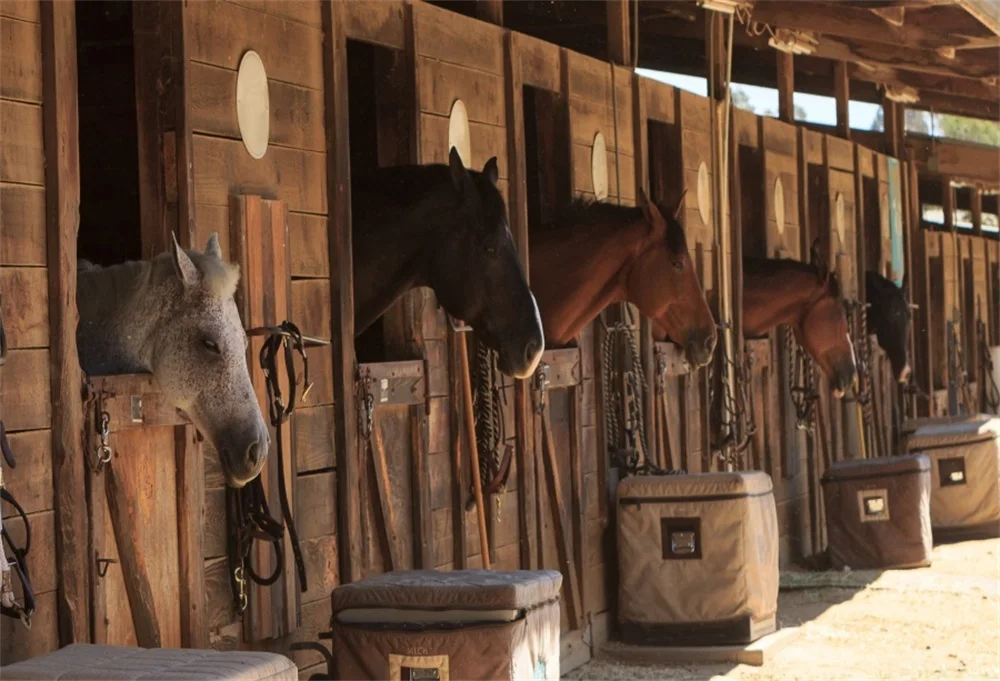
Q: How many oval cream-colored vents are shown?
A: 6